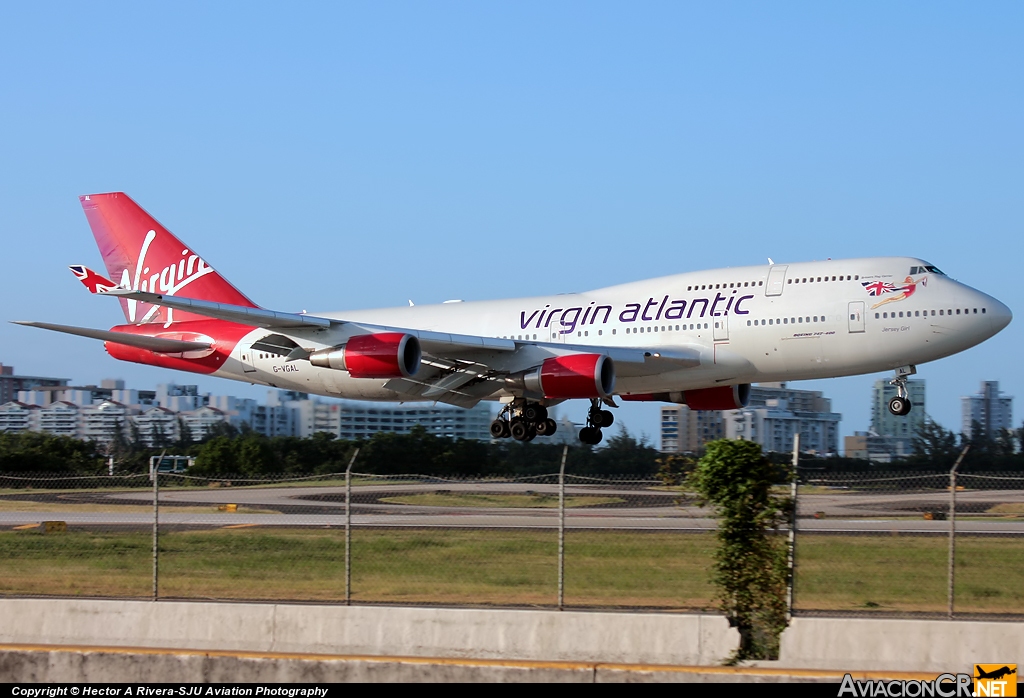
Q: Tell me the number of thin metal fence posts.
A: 5